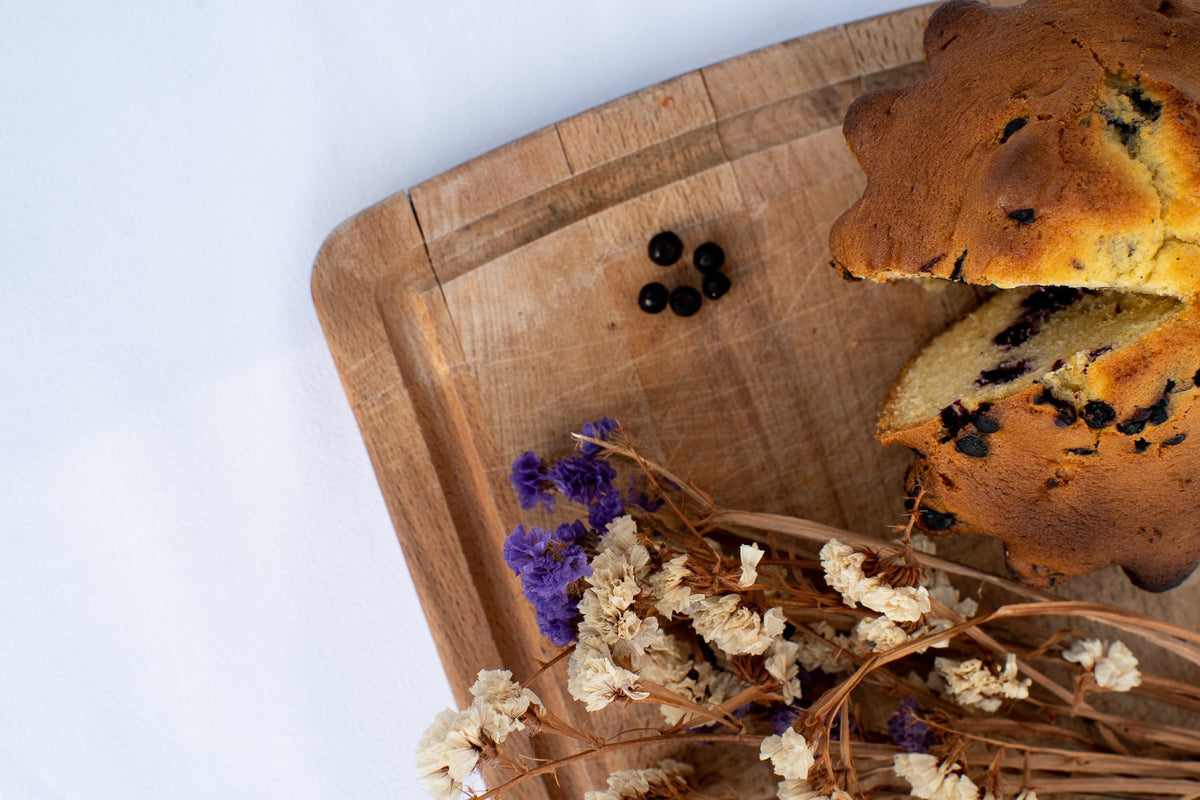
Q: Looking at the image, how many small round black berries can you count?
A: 5